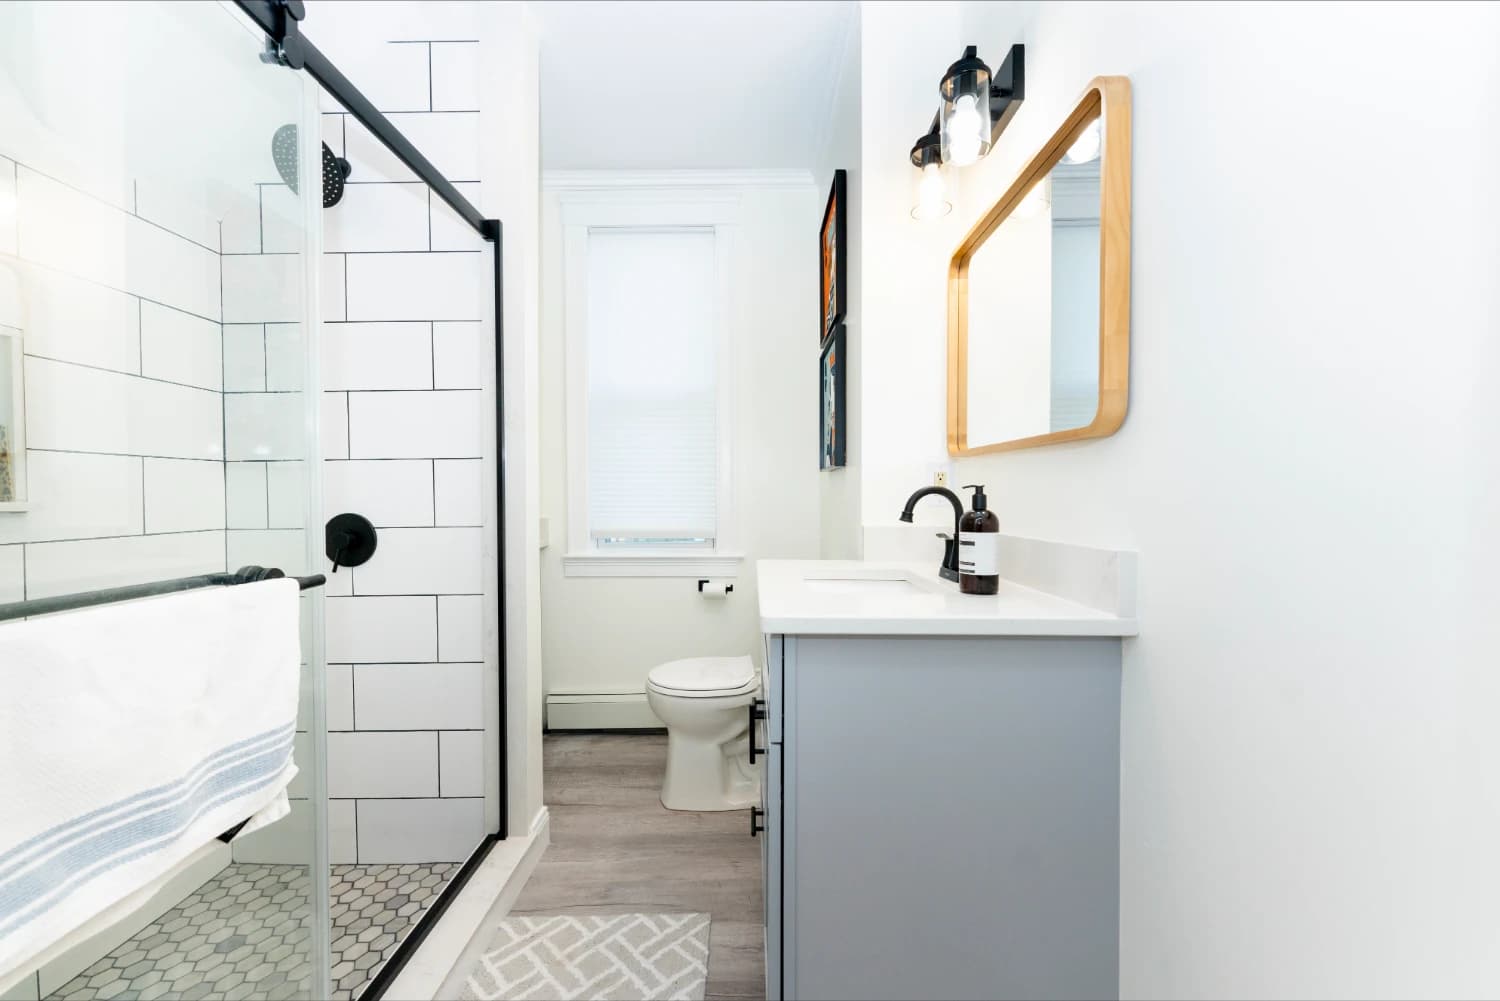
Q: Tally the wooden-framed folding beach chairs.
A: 0